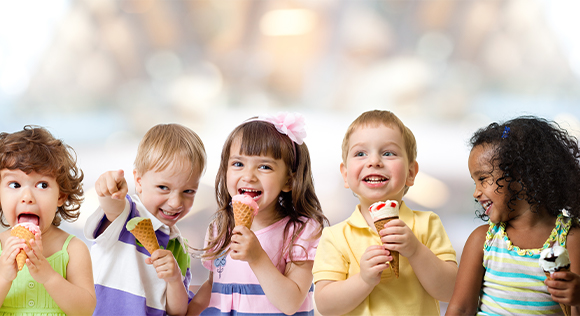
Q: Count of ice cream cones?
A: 5